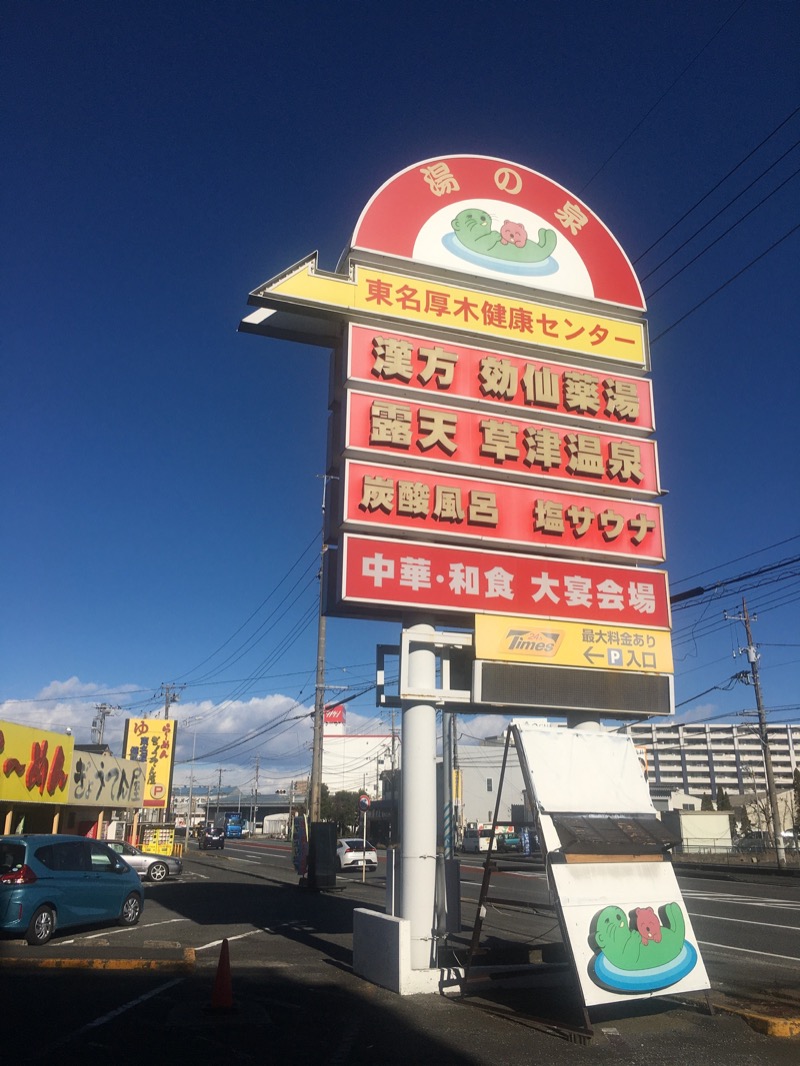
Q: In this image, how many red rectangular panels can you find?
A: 4